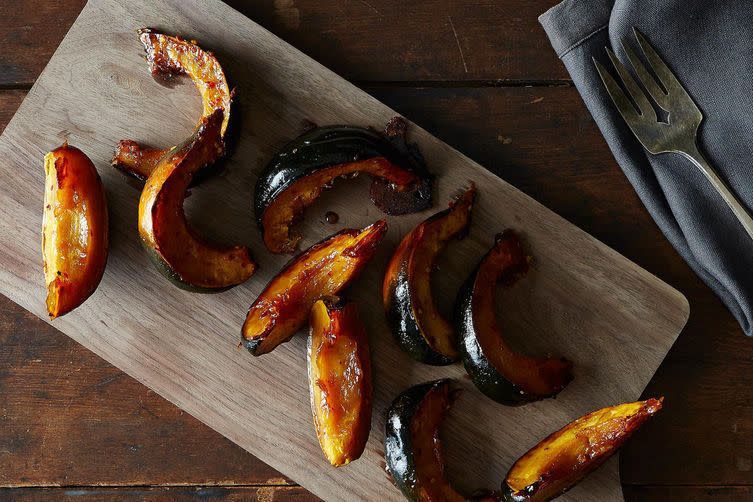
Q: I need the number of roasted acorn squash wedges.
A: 10